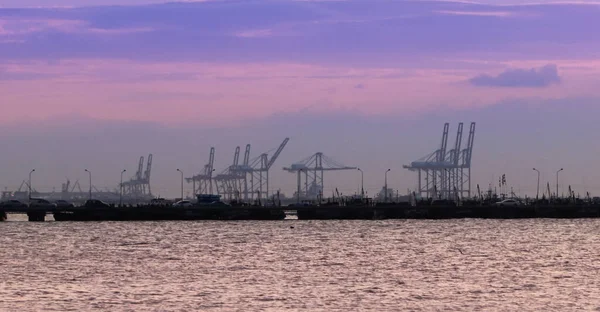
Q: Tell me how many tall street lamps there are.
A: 8